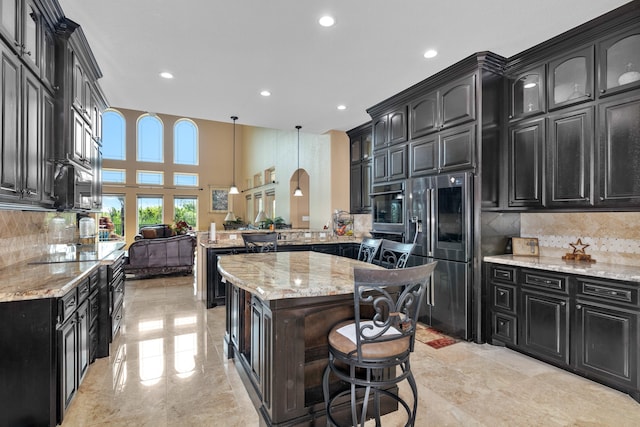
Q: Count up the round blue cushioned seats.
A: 0